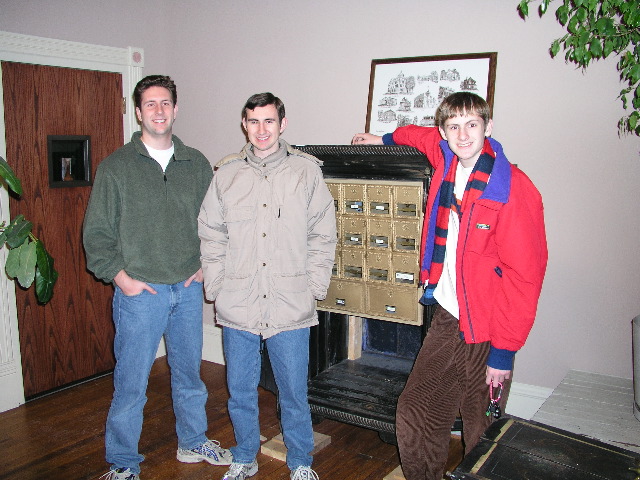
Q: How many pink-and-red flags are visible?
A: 0